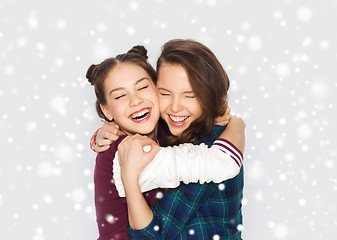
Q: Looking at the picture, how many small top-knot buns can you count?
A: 2